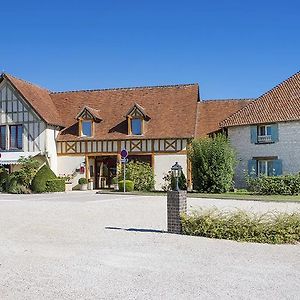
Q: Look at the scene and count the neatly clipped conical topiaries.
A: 1